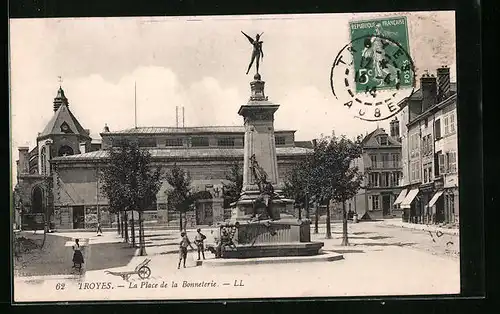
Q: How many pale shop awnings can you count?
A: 3